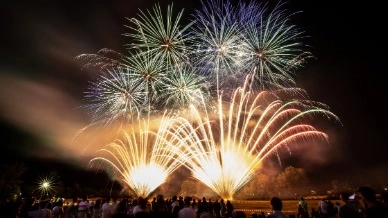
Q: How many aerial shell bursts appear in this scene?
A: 6